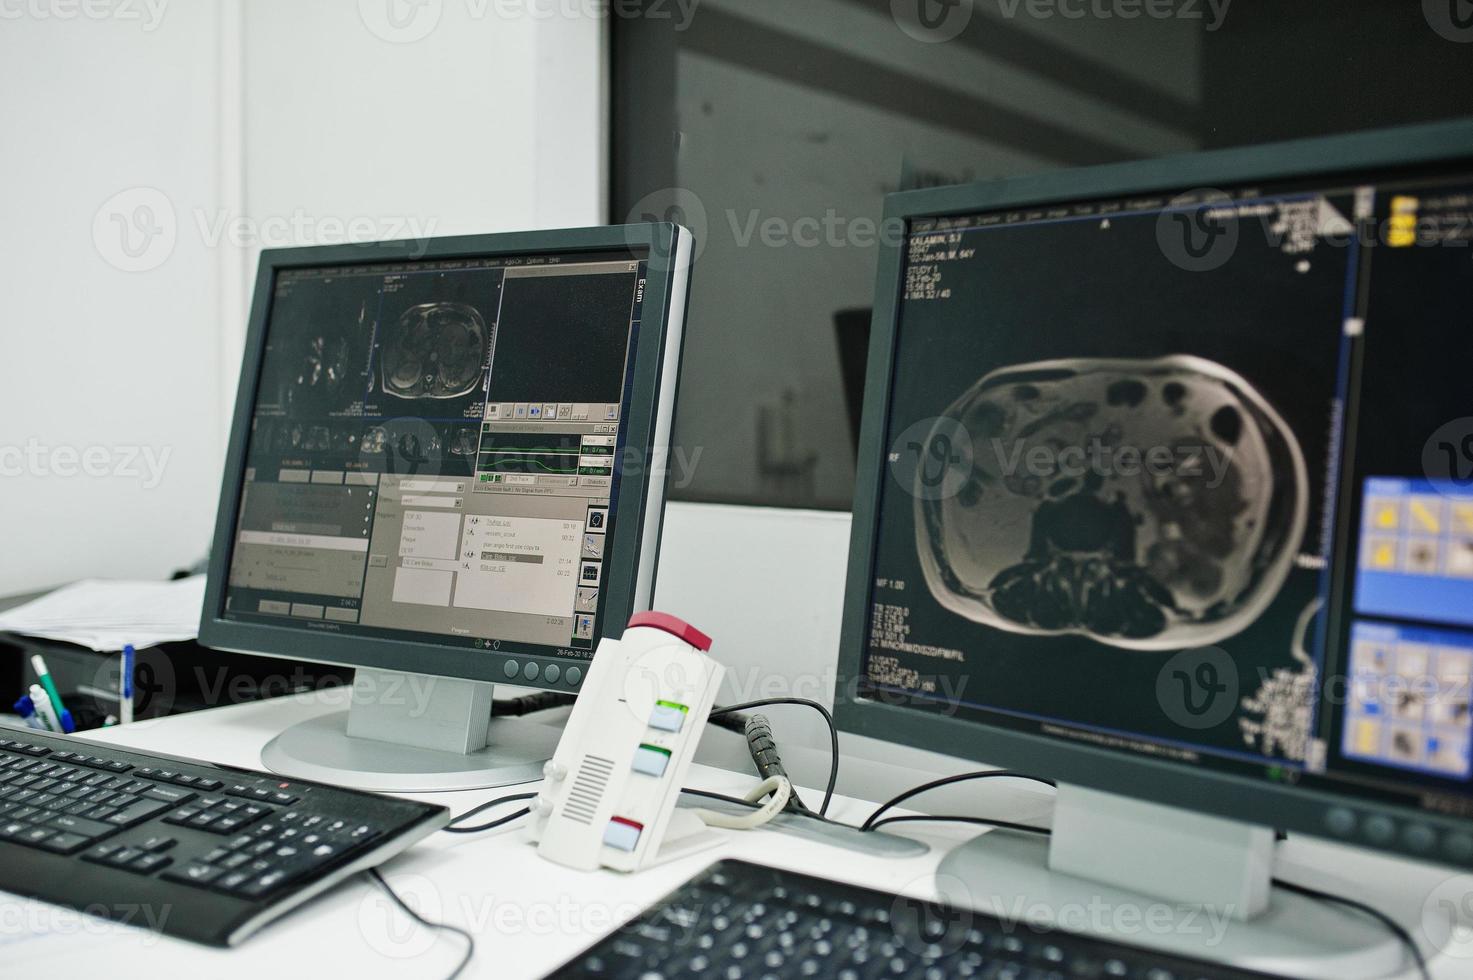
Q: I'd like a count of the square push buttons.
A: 3